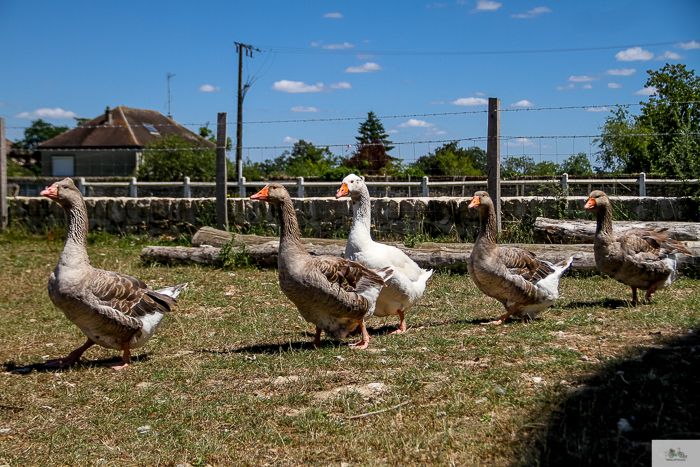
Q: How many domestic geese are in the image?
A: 5